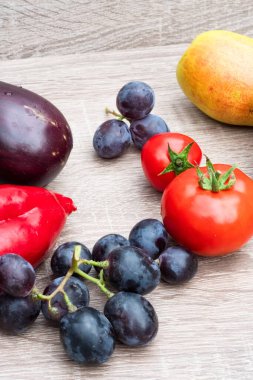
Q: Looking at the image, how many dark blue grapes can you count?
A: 13